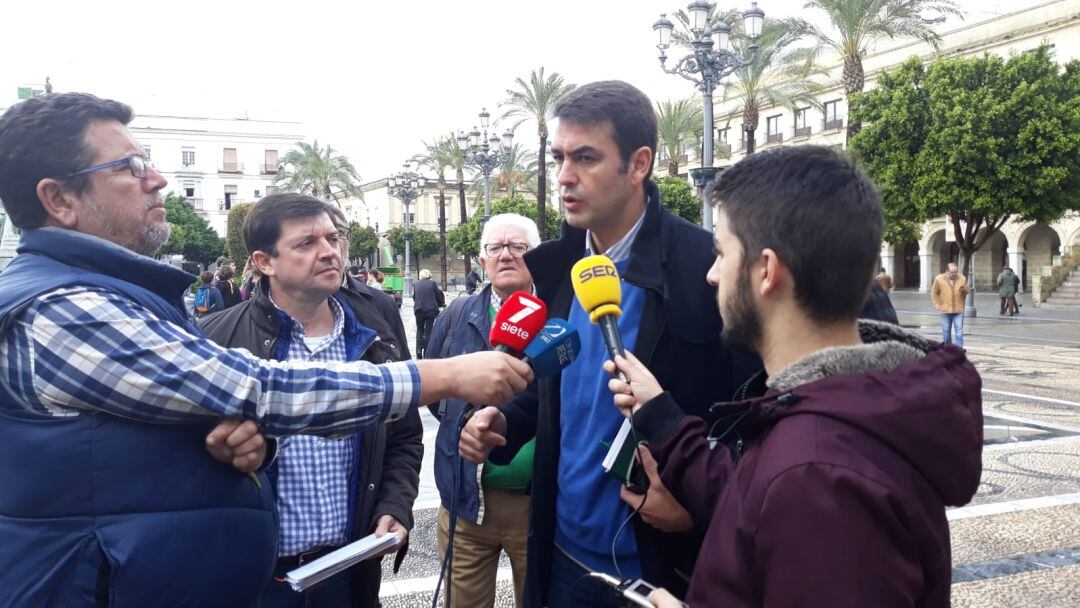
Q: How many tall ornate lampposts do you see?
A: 3